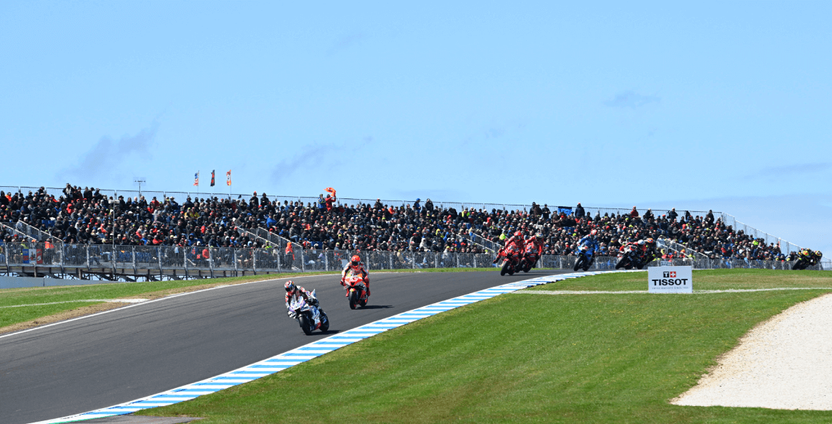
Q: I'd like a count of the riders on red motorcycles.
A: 3